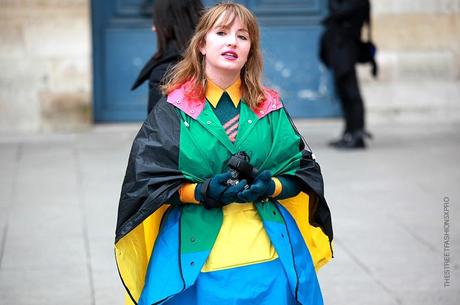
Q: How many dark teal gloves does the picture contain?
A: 2